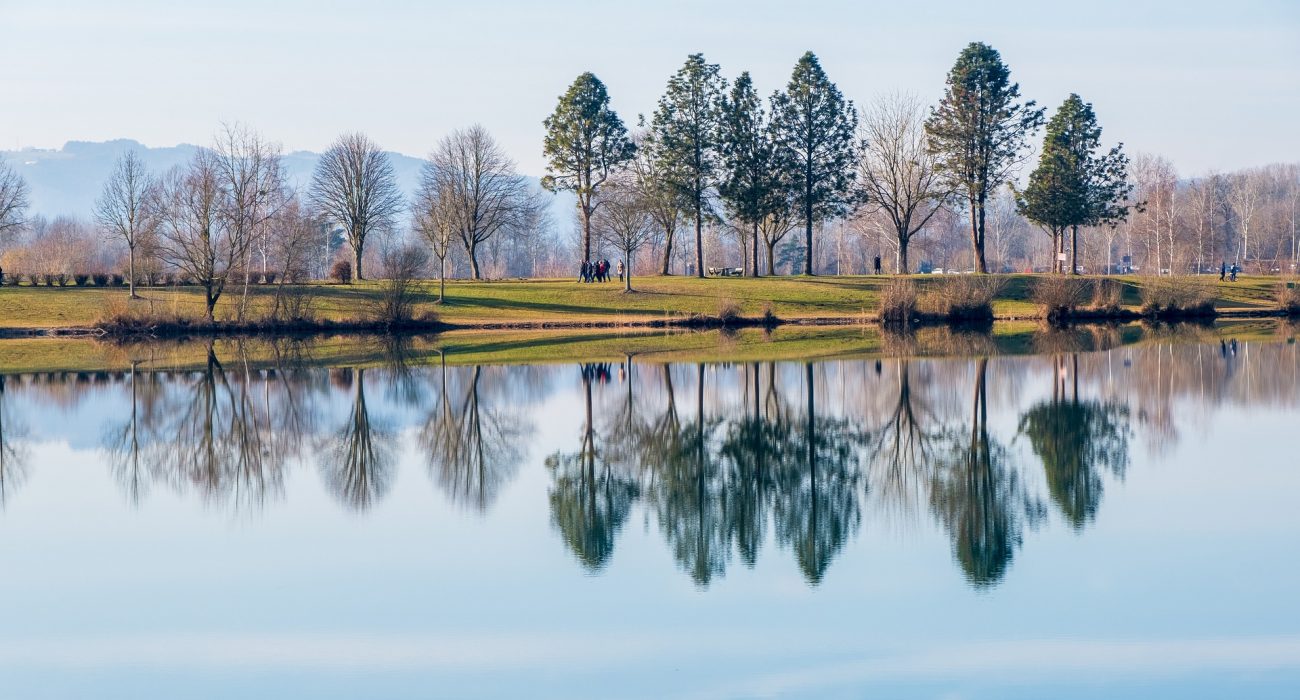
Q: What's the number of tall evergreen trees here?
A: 6